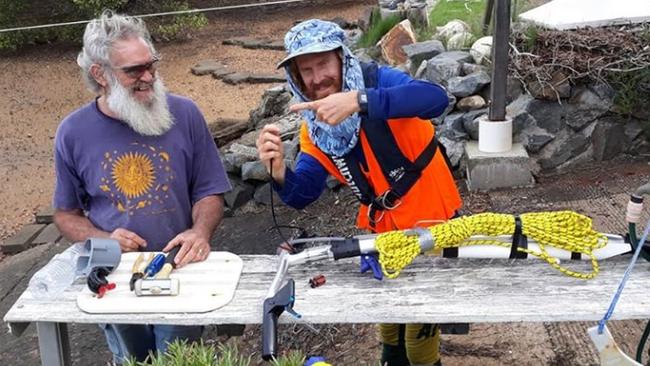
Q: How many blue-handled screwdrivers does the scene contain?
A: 1